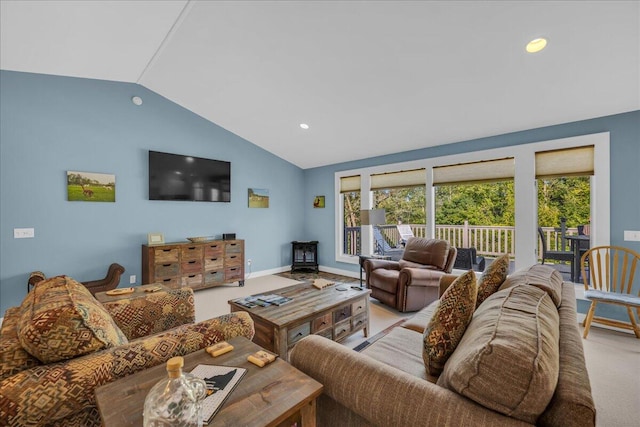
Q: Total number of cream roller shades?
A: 4